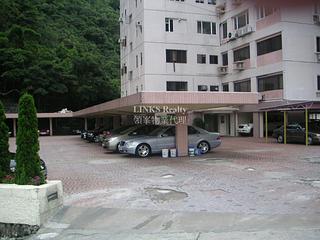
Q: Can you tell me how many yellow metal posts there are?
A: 3